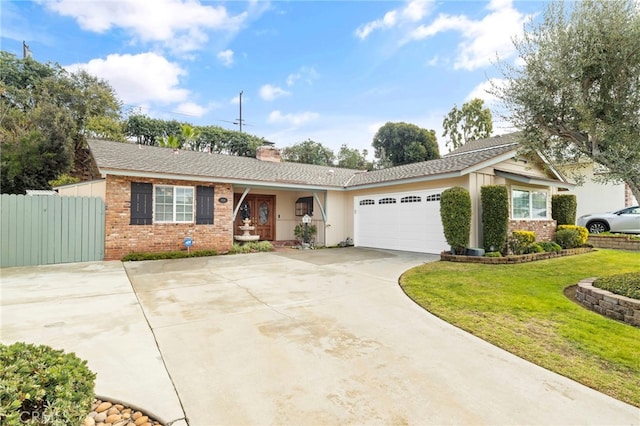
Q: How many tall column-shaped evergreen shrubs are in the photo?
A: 3